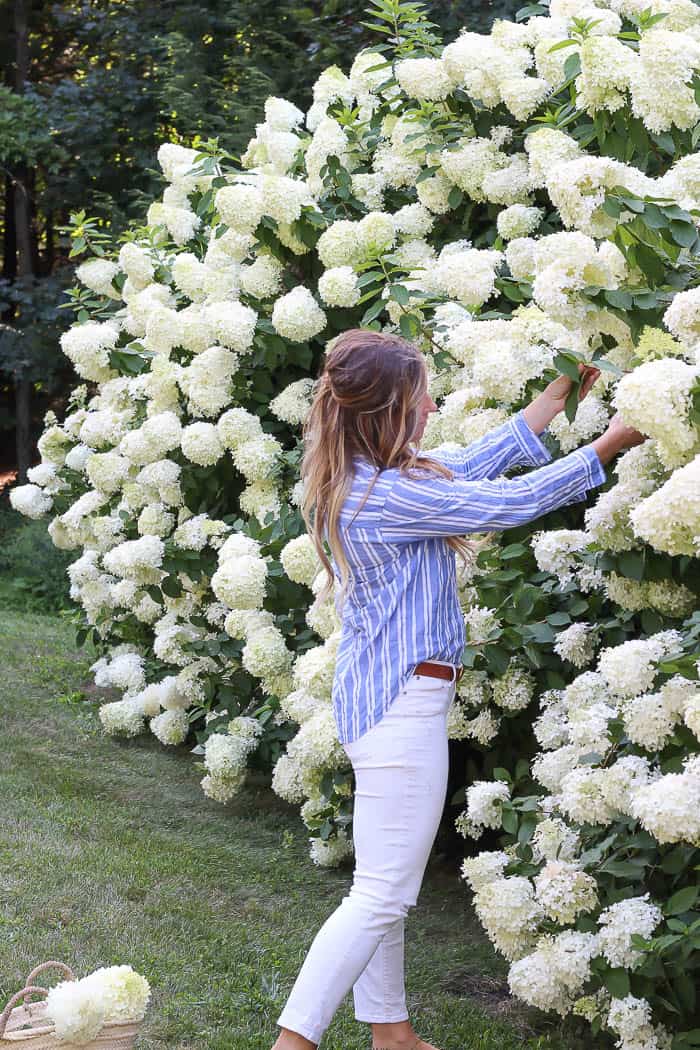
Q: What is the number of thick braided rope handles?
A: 2